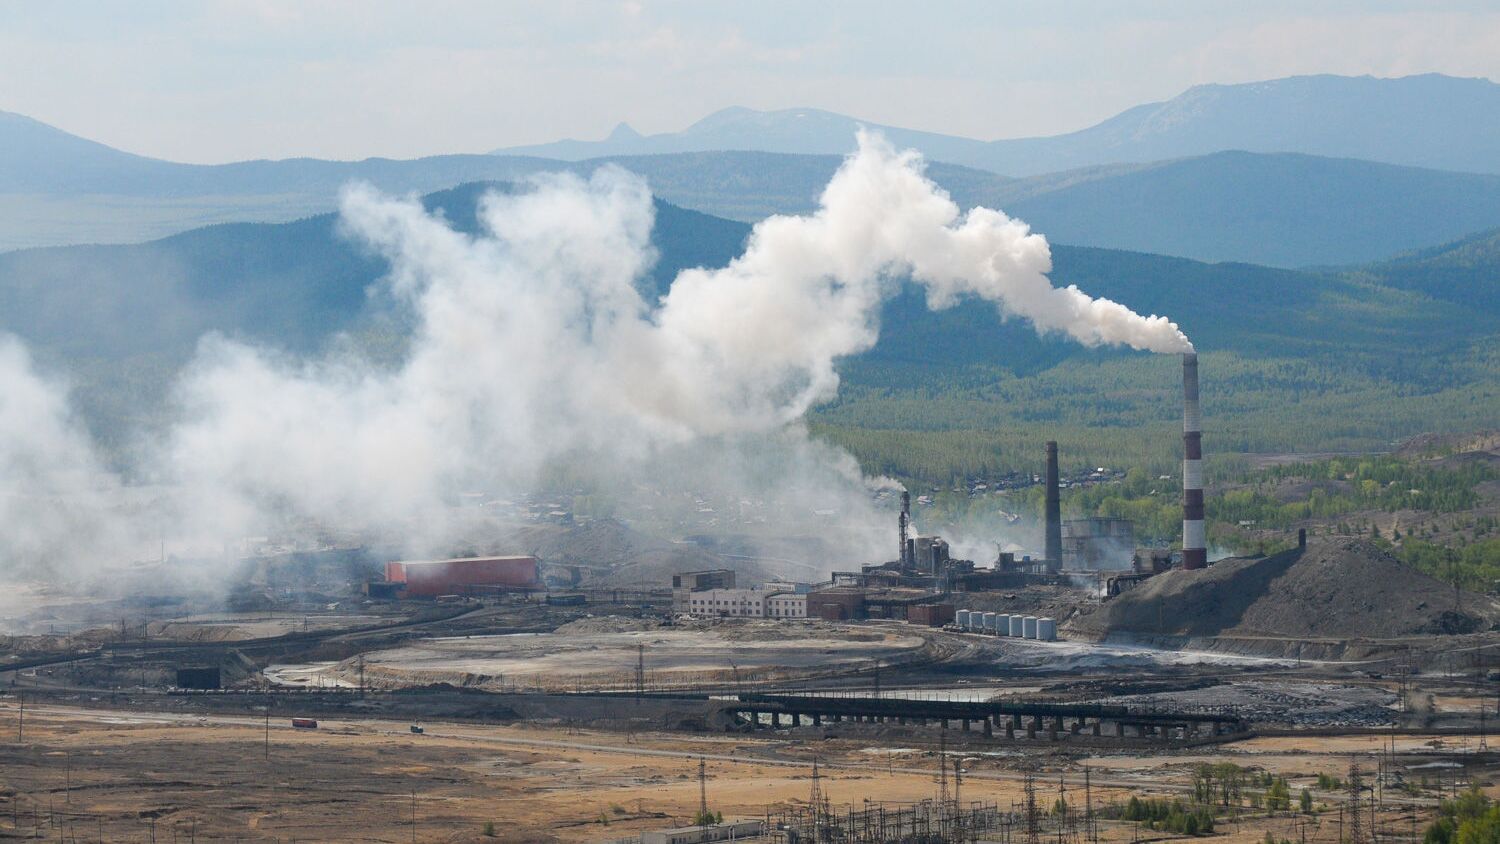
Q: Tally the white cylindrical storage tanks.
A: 7